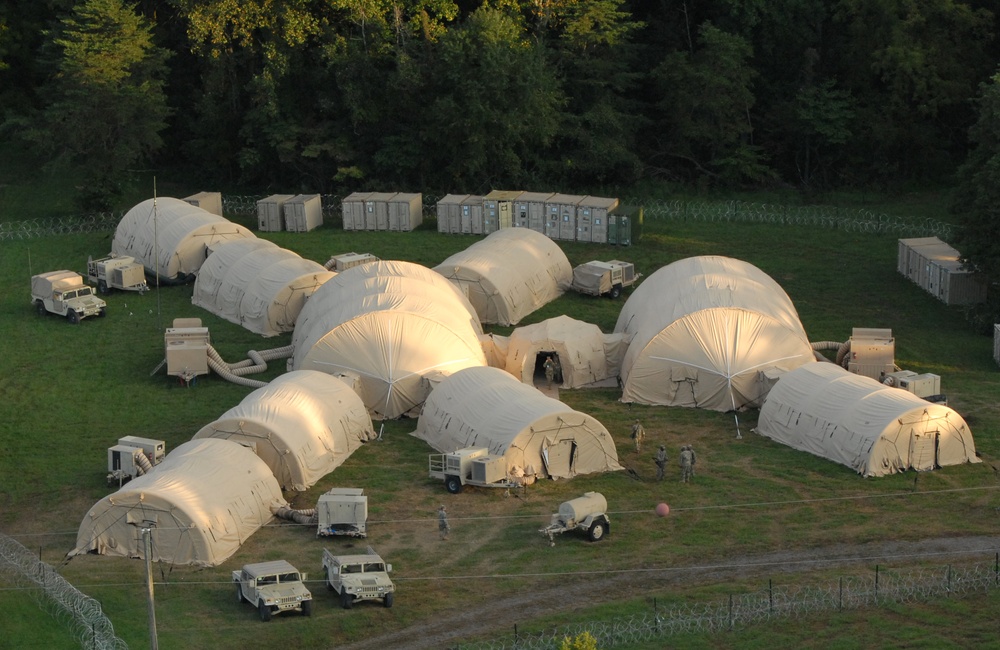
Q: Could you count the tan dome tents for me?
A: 10